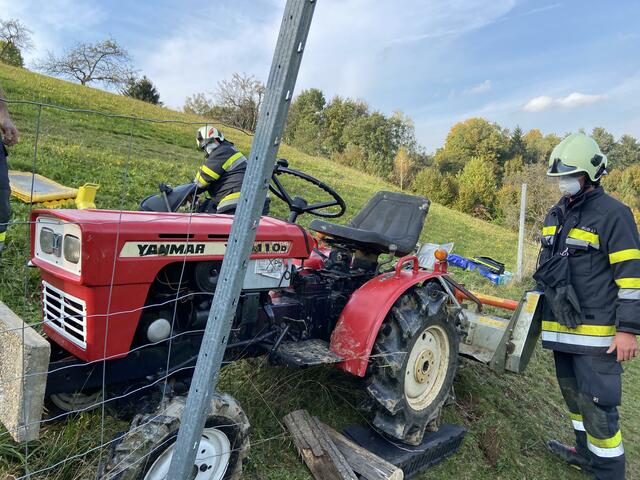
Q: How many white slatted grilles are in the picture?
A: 1